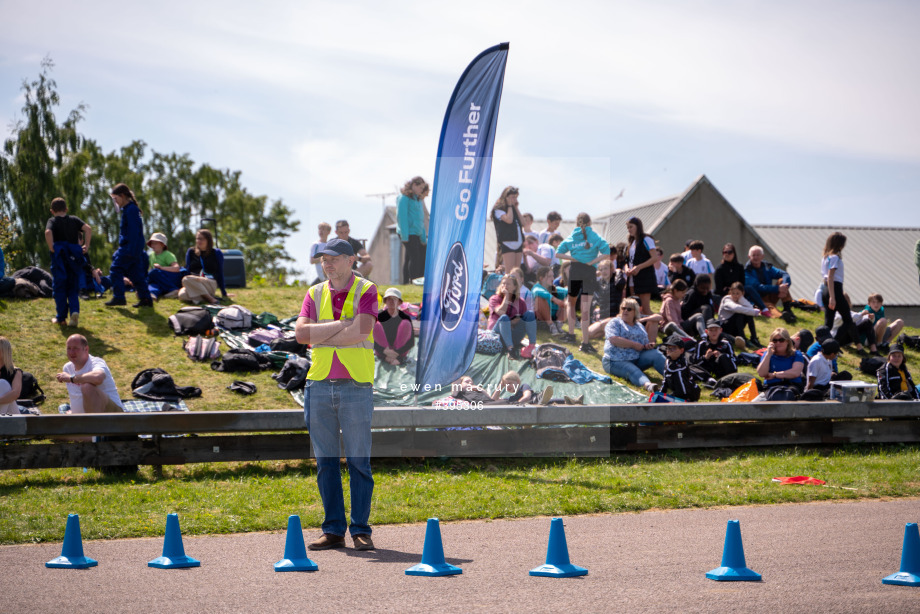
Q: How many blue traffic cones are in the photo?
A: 7